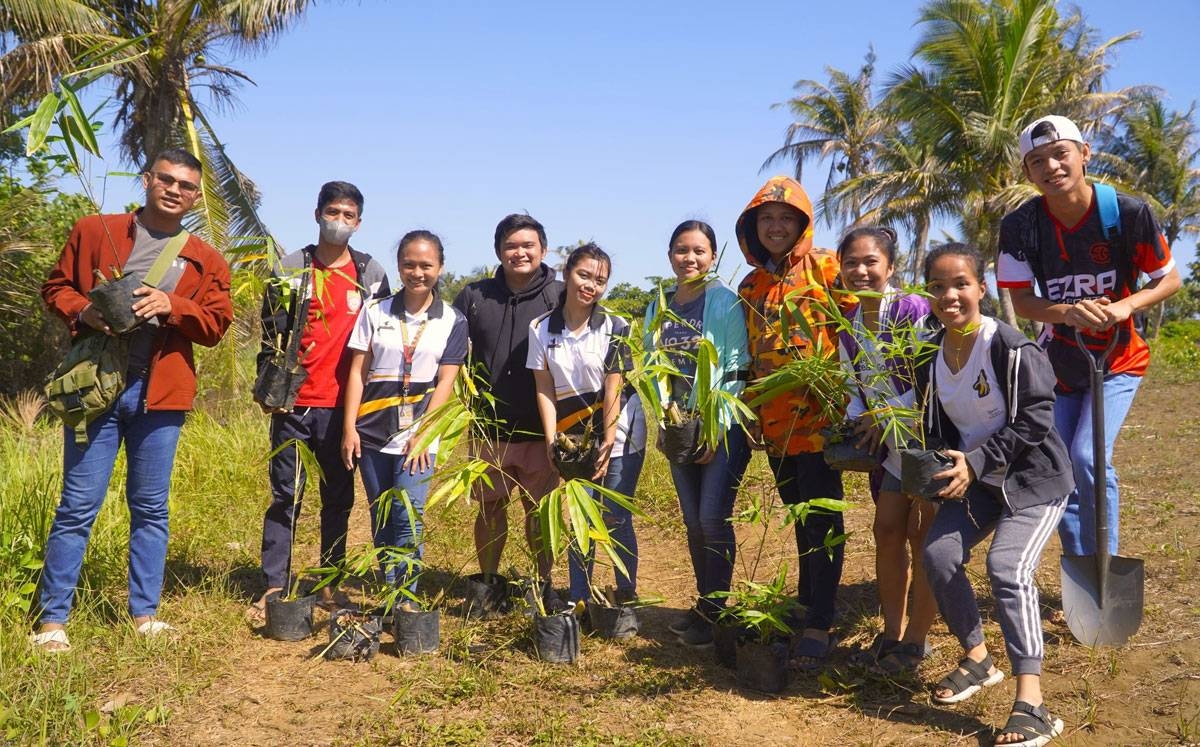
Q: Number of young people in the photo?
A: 10